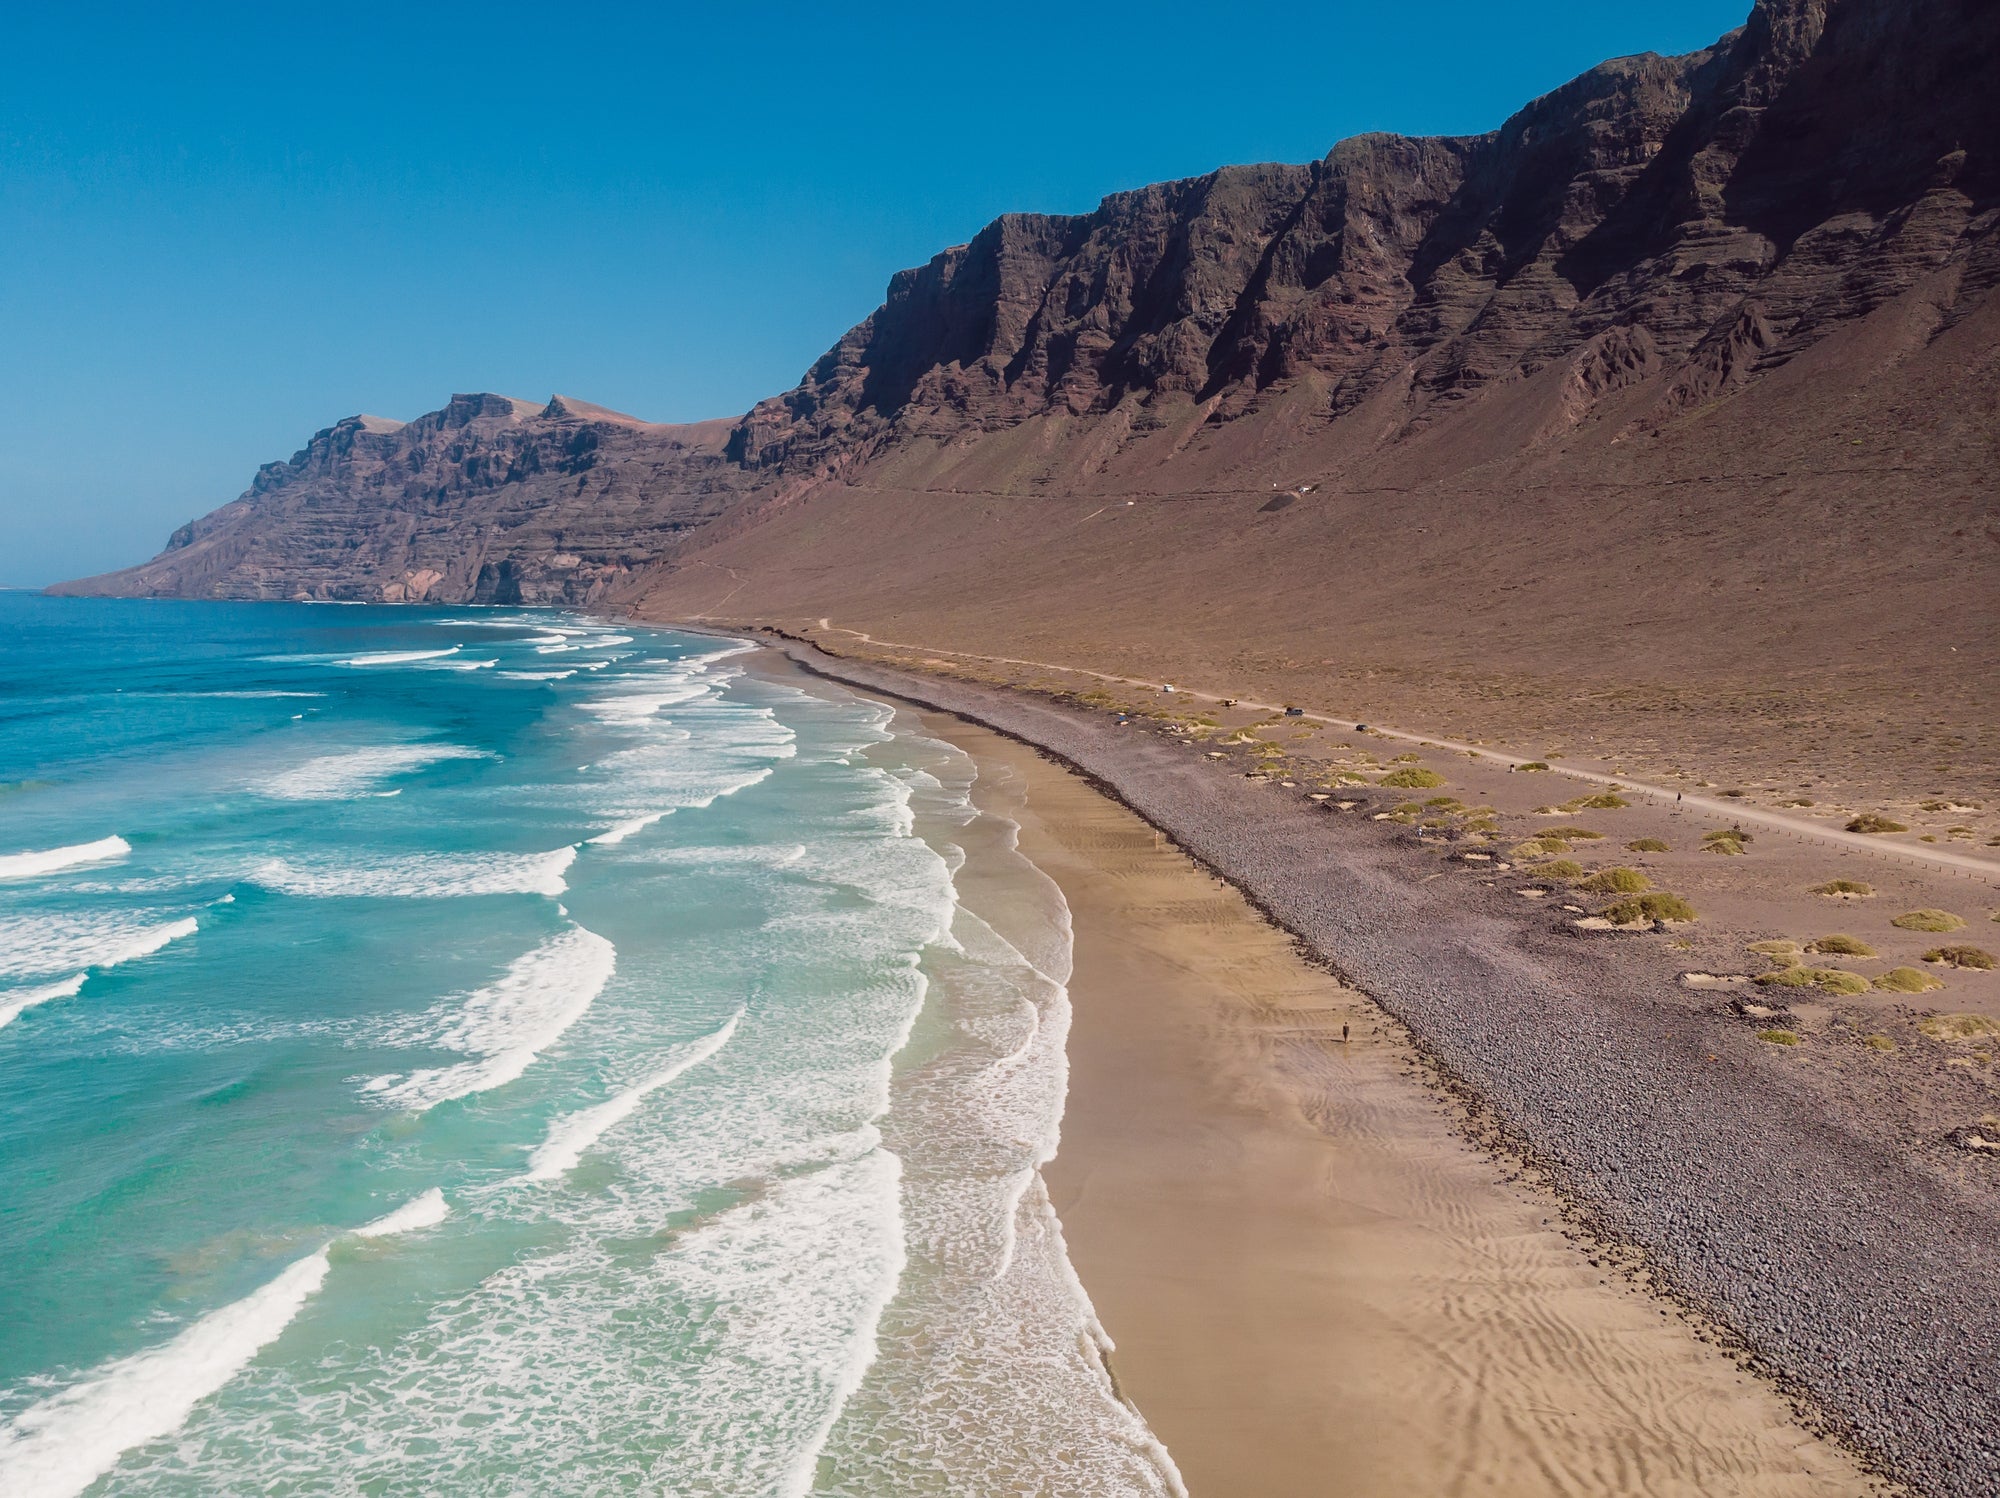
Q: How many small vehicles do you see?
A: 4